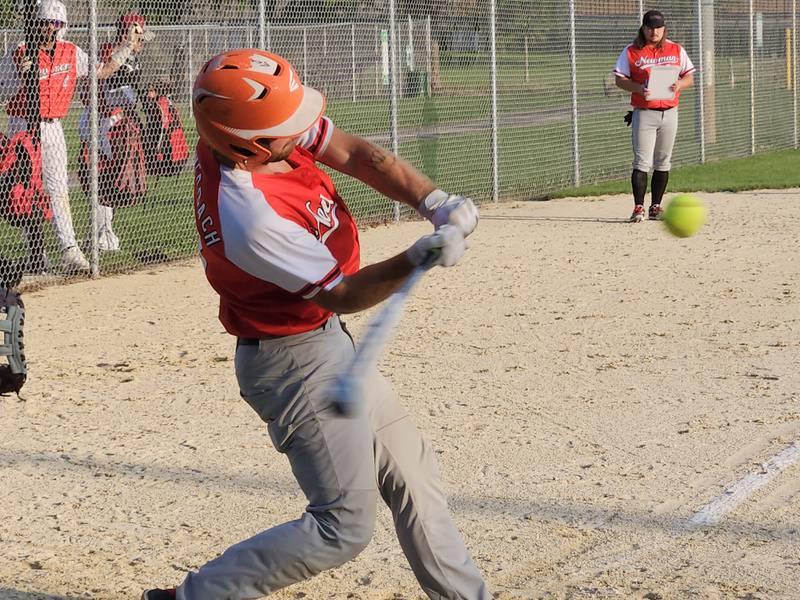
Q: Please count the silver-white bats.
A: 1